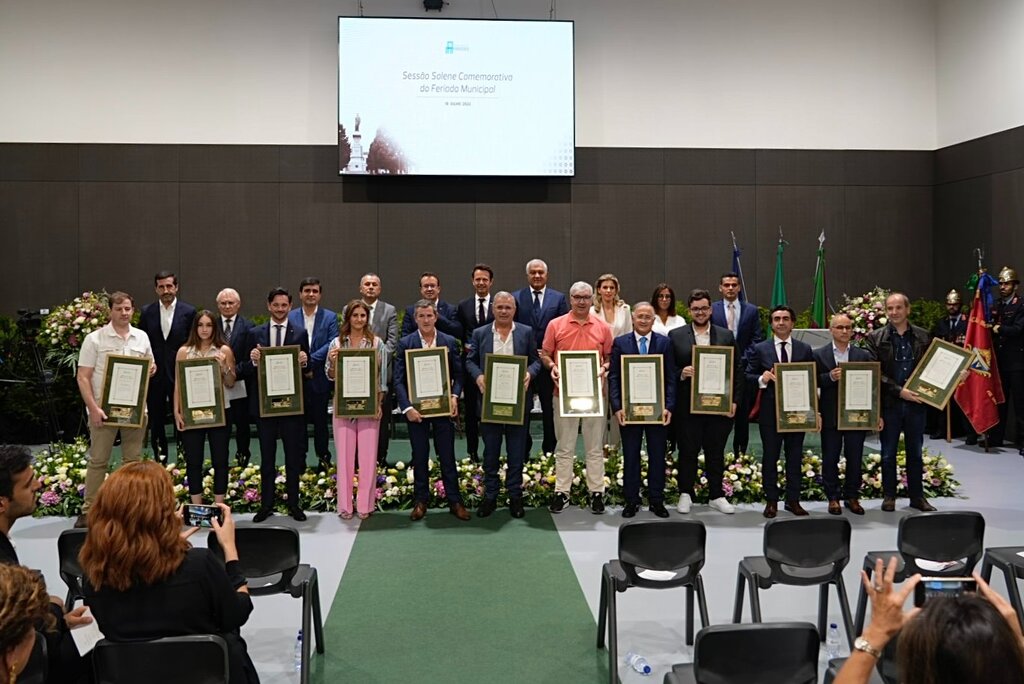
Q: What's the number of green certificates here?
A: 12